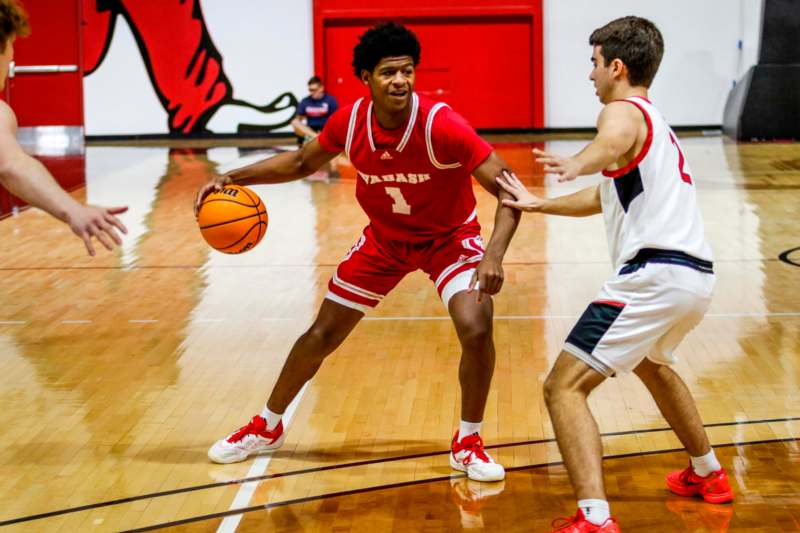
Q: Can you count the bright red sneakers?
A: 2